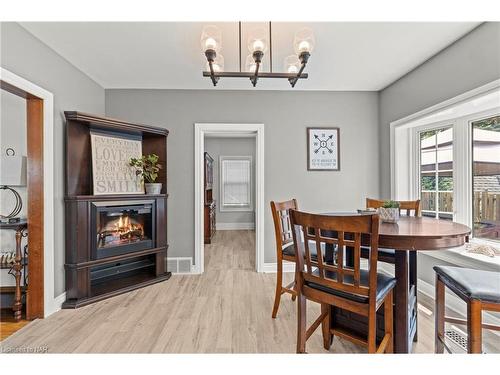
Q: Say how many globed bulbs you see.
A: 6